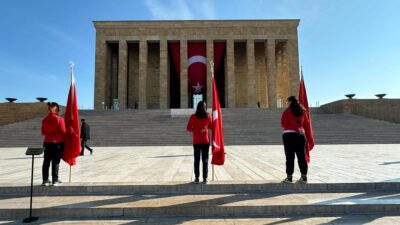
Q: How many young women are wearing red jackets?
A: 3